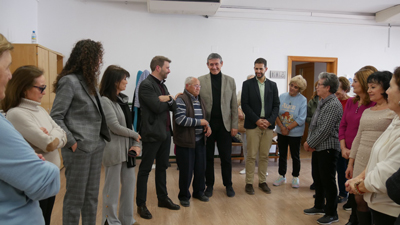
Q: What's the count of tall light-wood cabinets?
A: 1